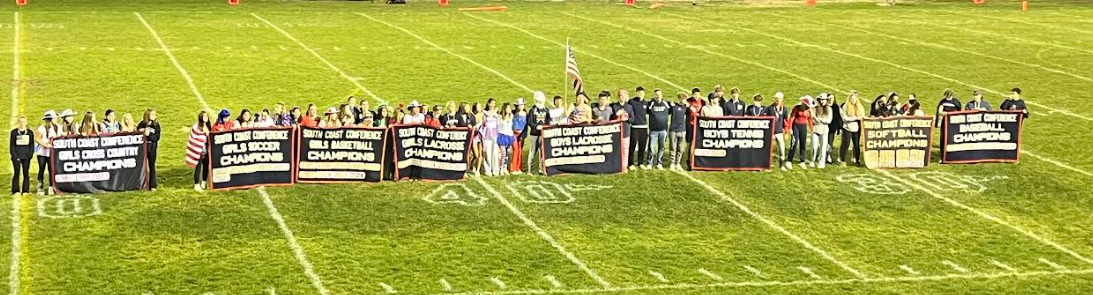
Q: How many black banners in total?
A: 7